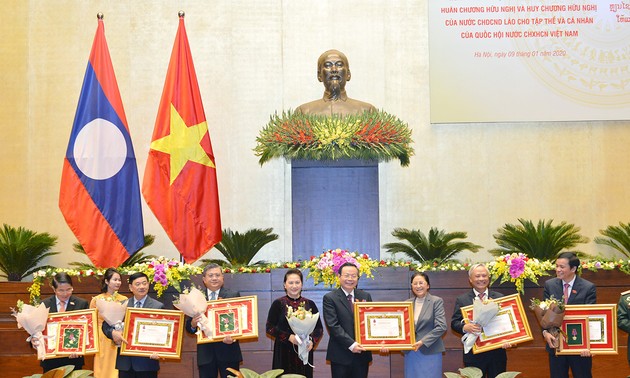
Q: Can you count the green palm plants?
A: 6